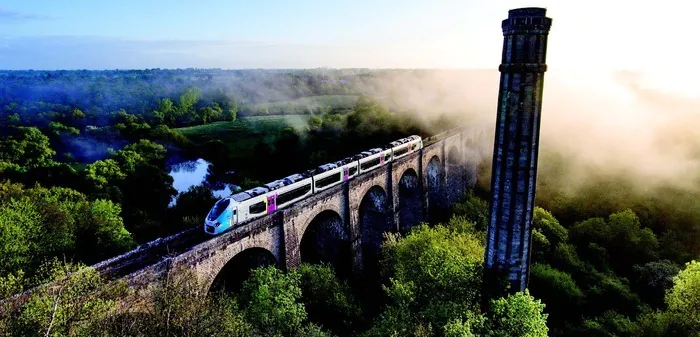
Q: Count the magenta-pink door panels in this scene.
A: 4